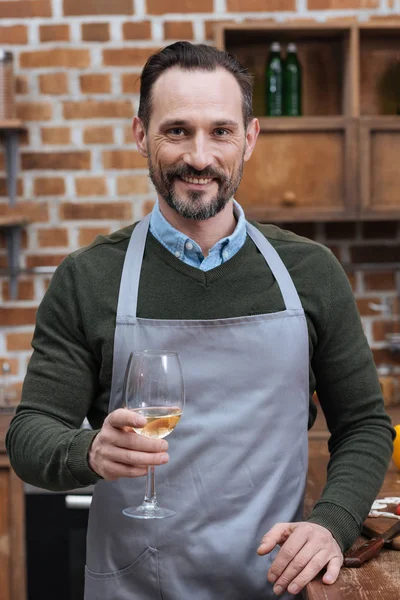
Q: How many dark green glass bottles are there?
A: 2